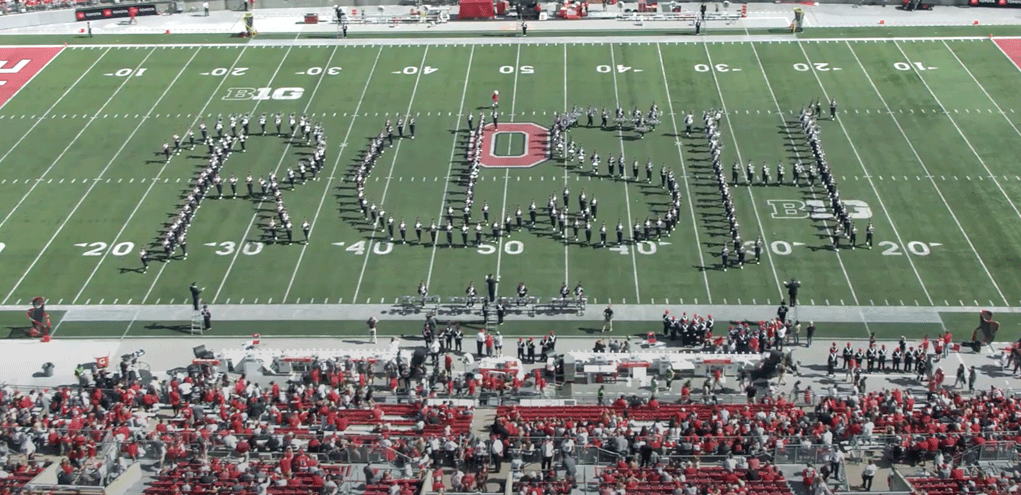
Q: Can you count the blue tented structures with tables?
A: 0